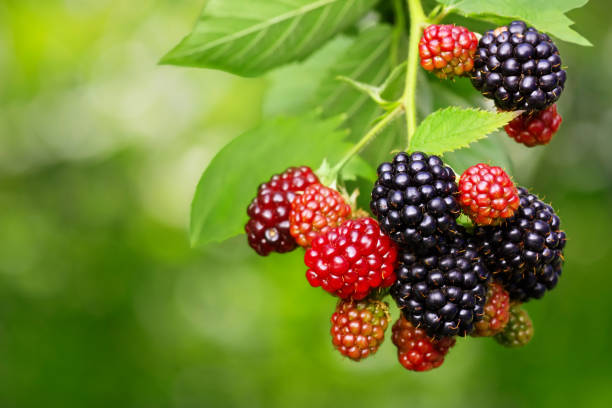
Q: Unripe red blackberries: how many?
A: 9